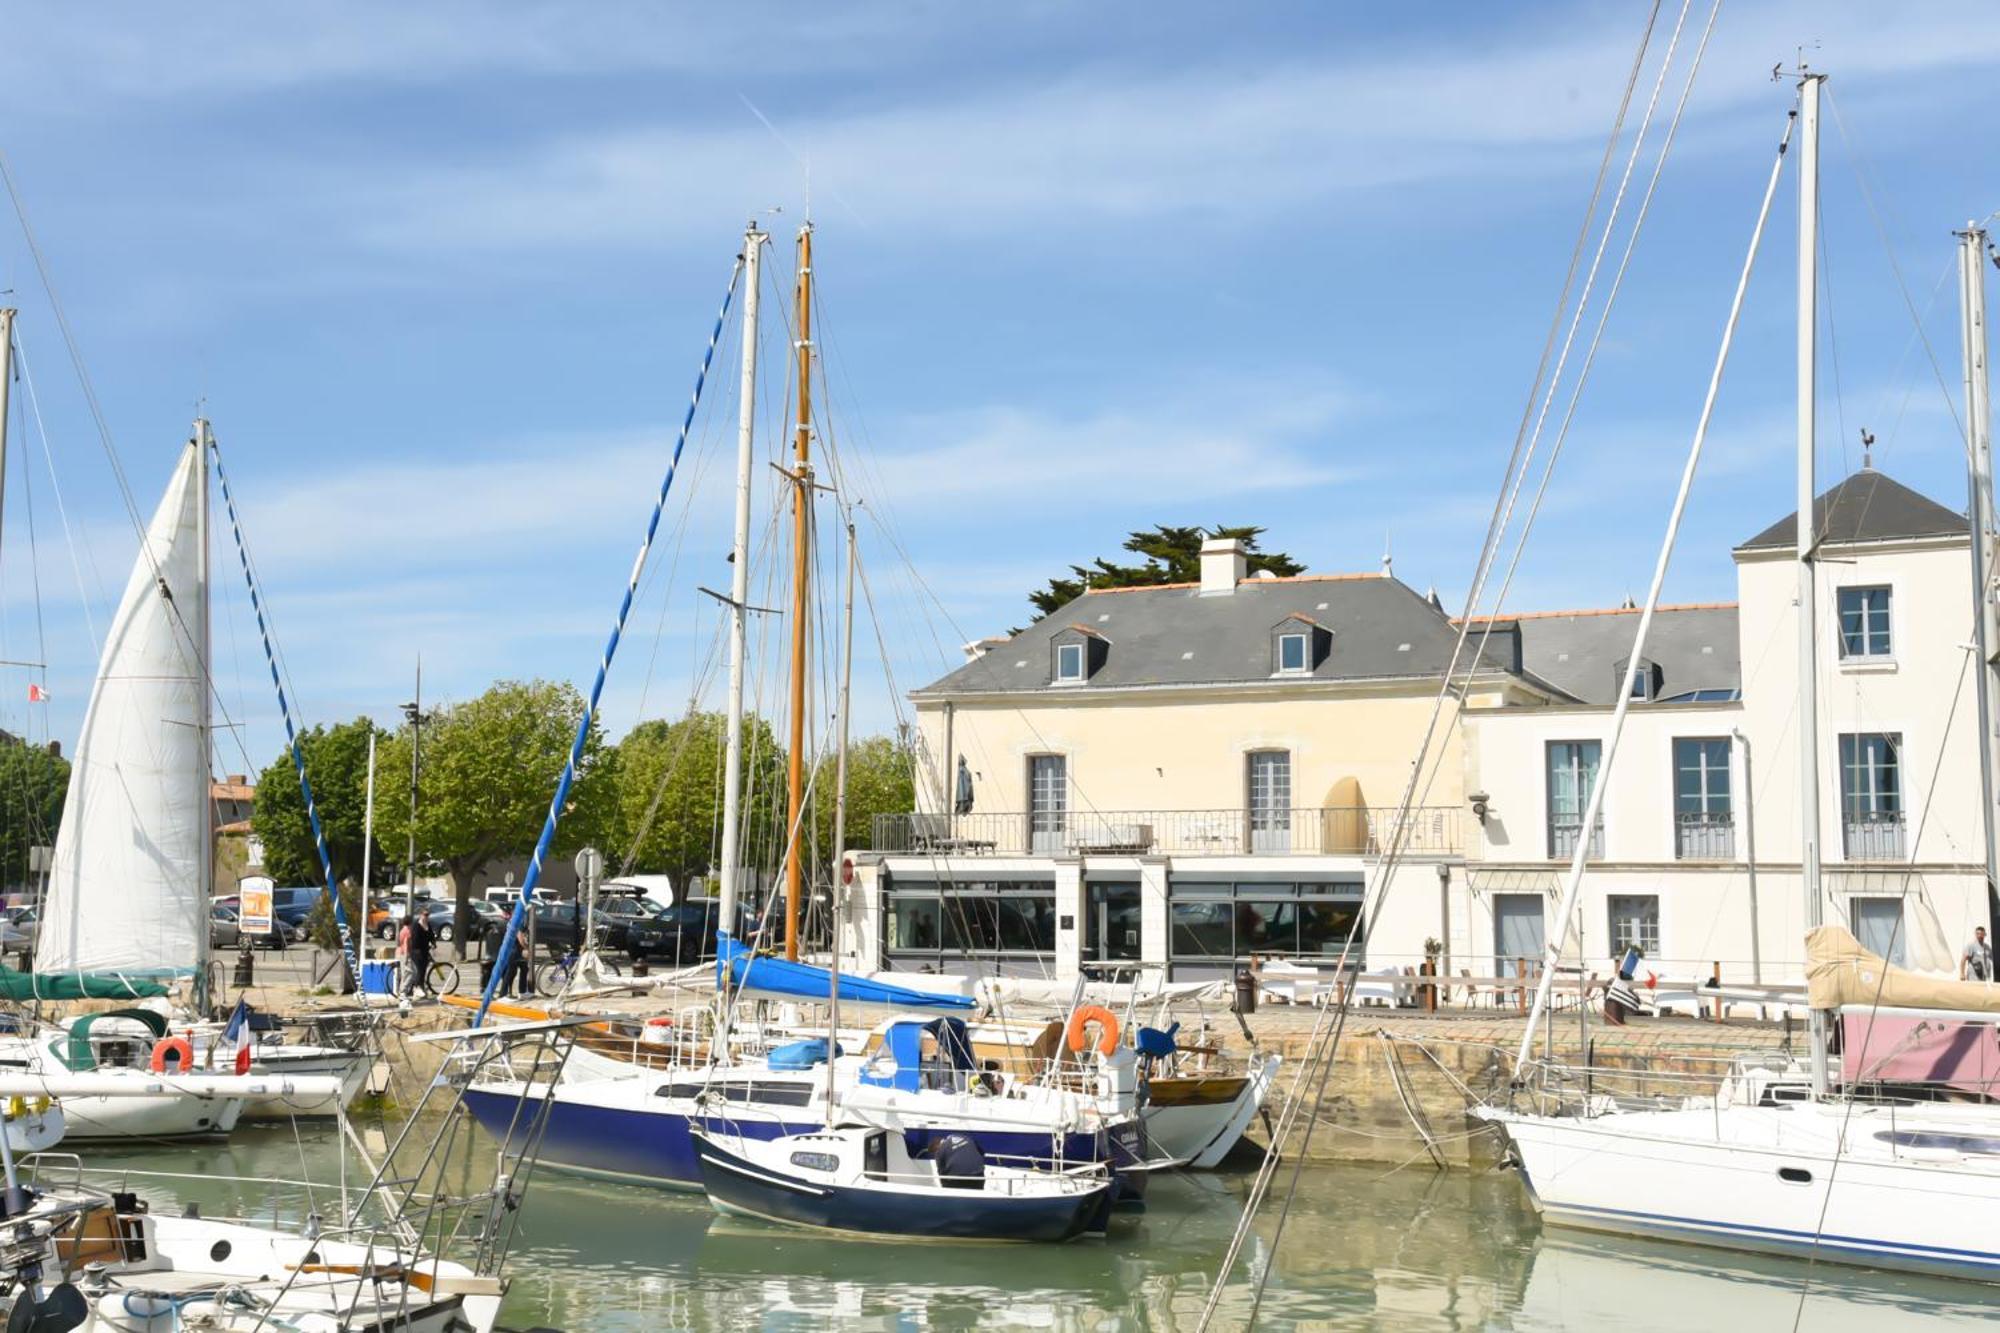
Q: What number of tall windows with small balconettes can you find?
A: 3